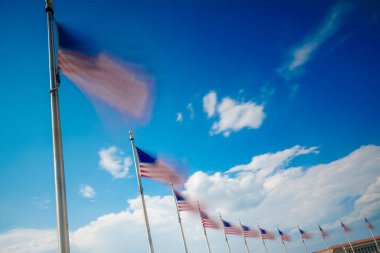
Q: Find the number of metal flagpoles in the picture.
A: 12